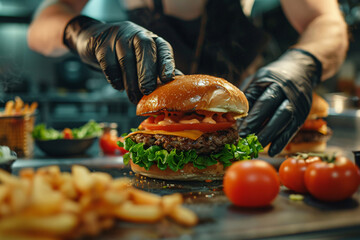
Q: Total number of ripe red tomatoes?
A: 3